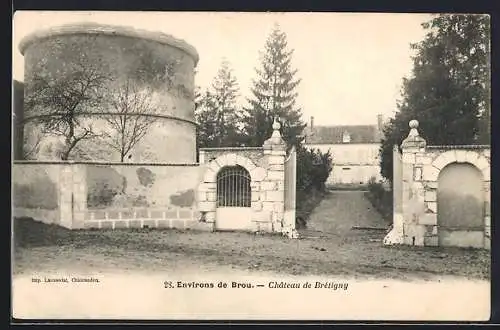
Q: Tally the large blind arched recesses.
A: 1